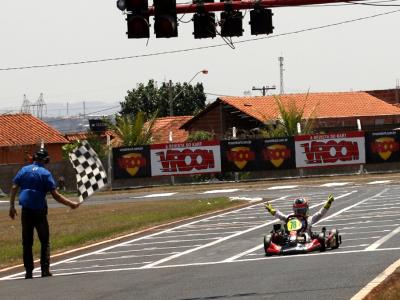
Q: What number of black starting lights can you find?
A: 5